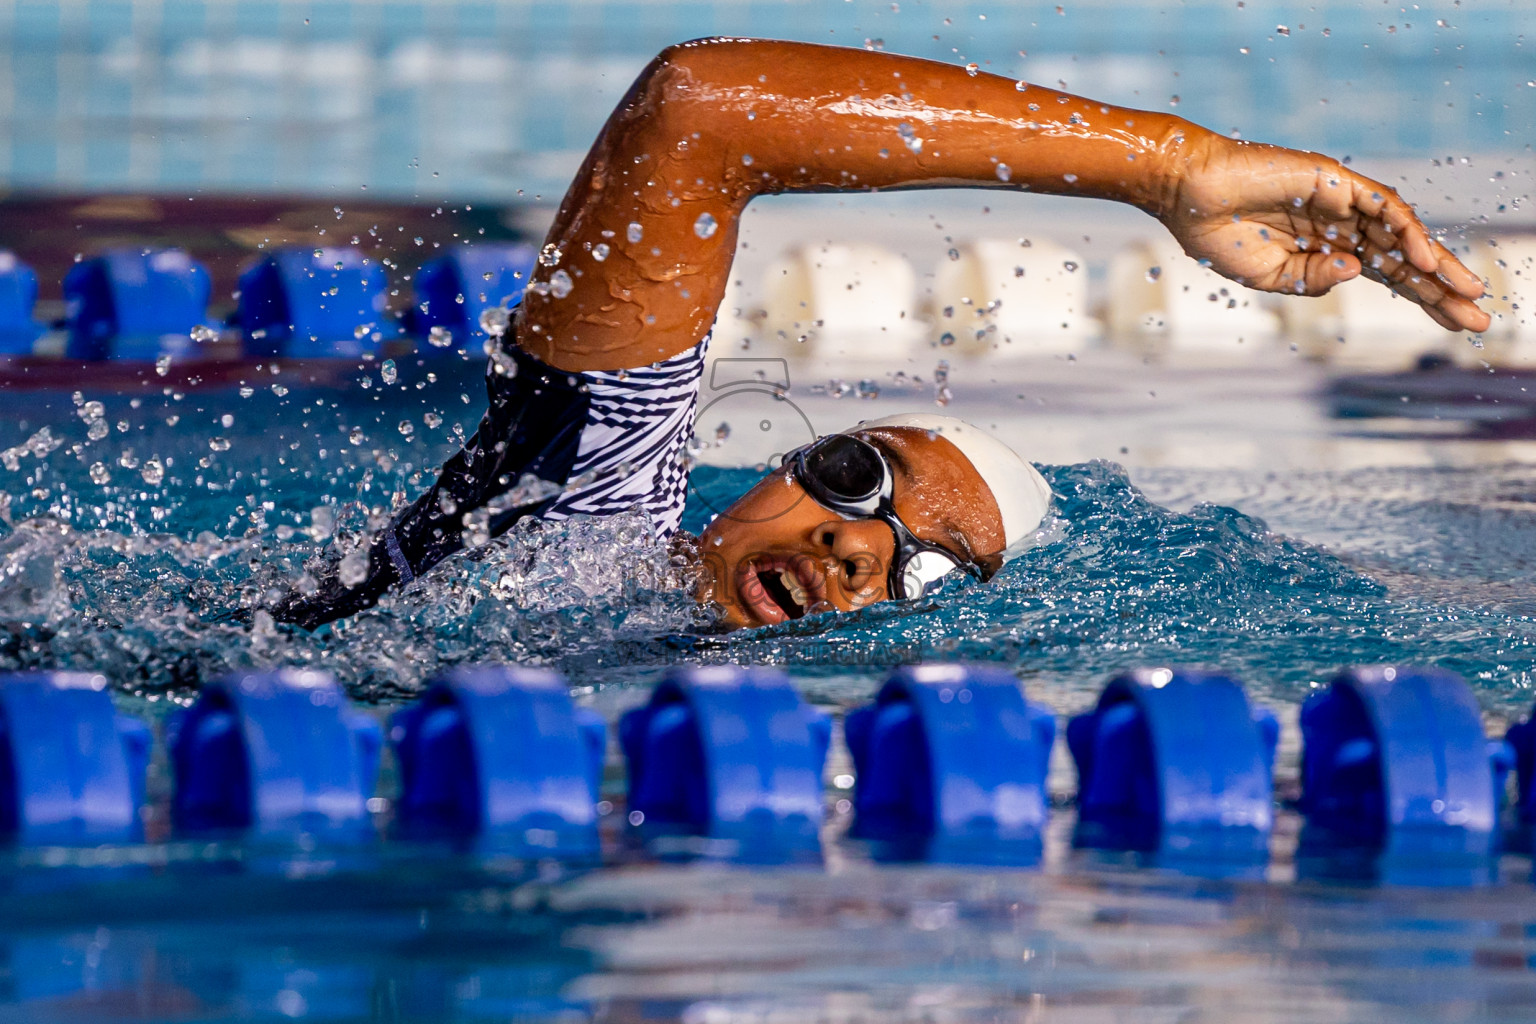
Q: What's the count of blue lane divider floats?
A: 12